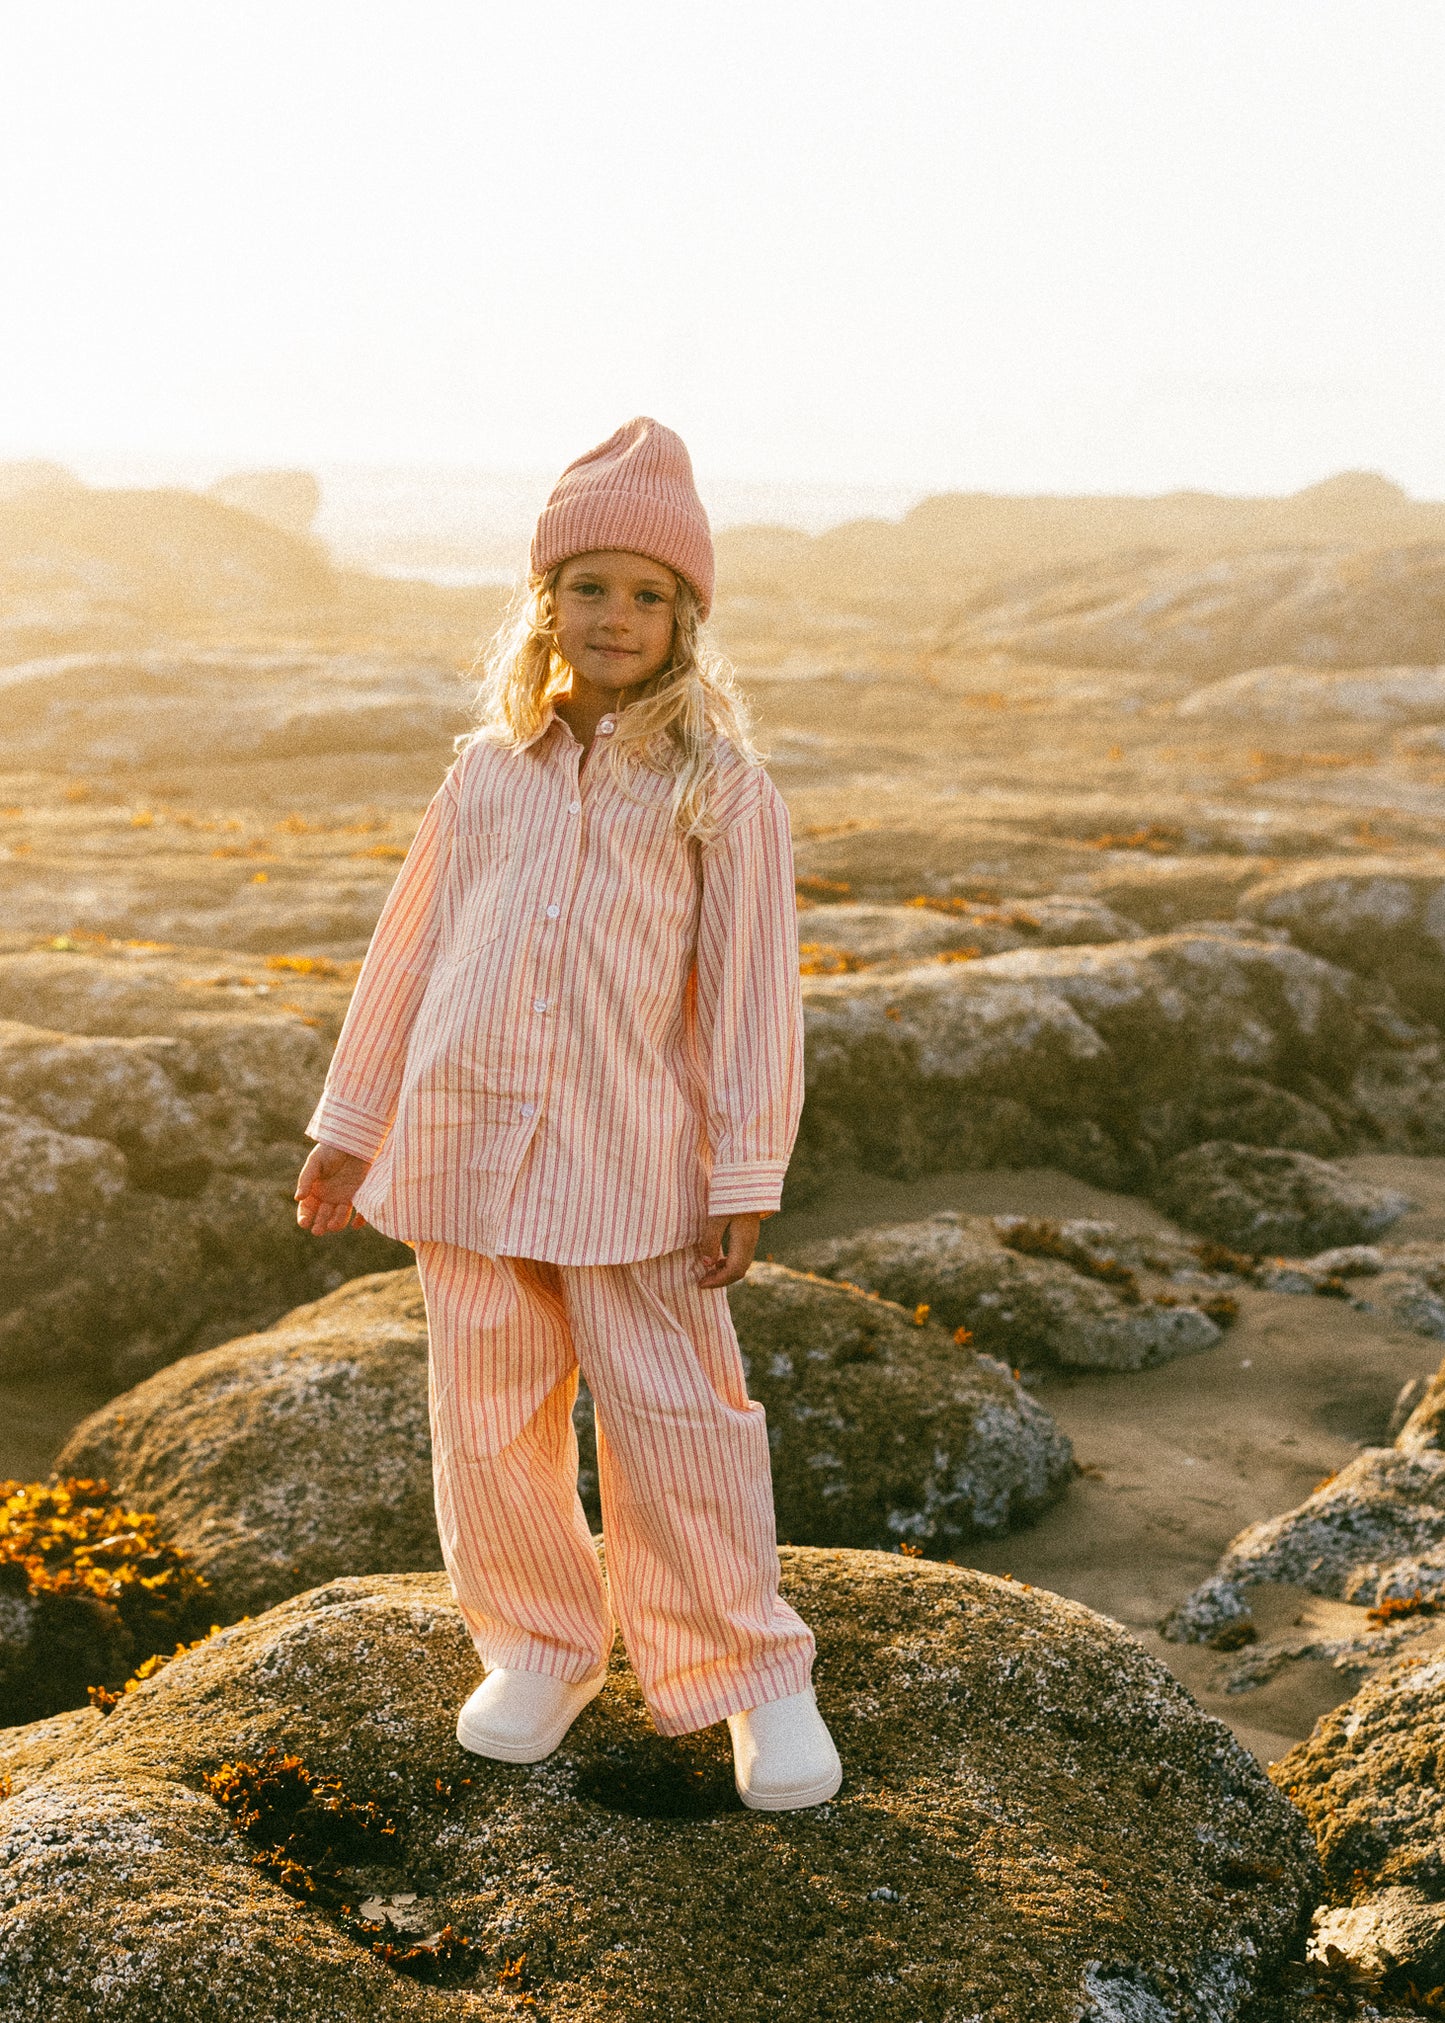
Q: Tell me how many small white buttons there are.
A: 5